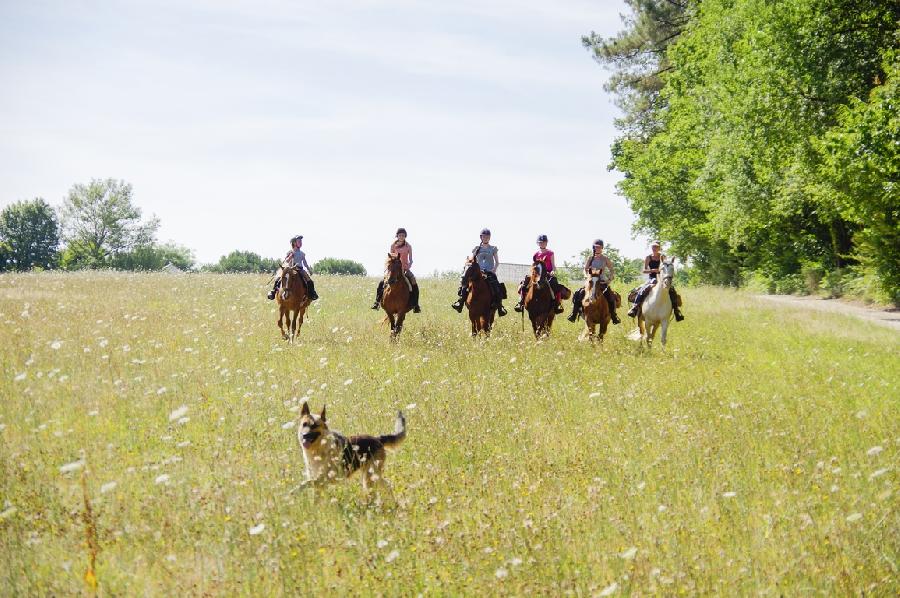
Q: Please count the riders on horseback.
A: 6